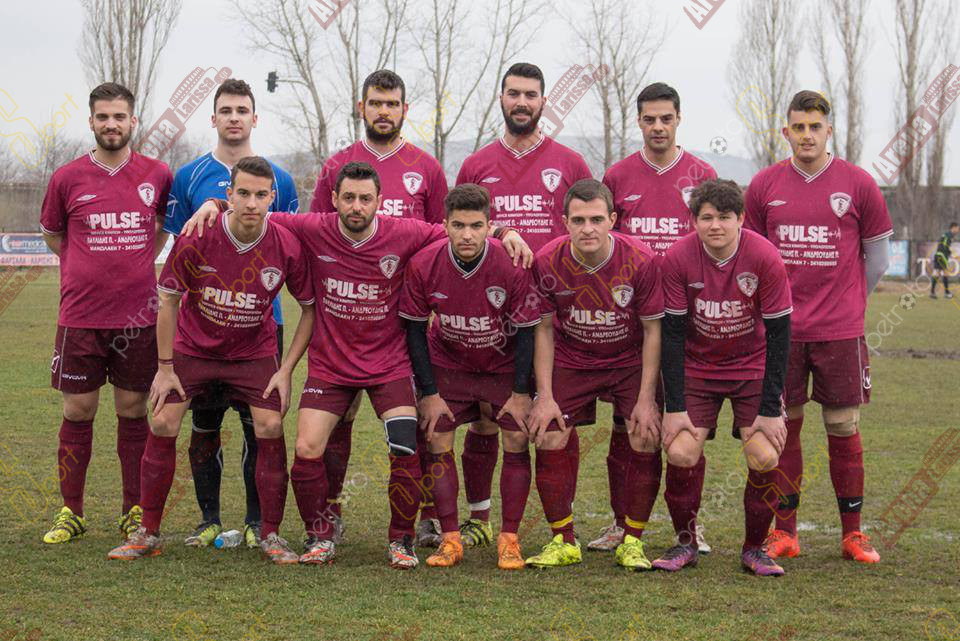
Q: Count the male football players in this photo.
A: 11